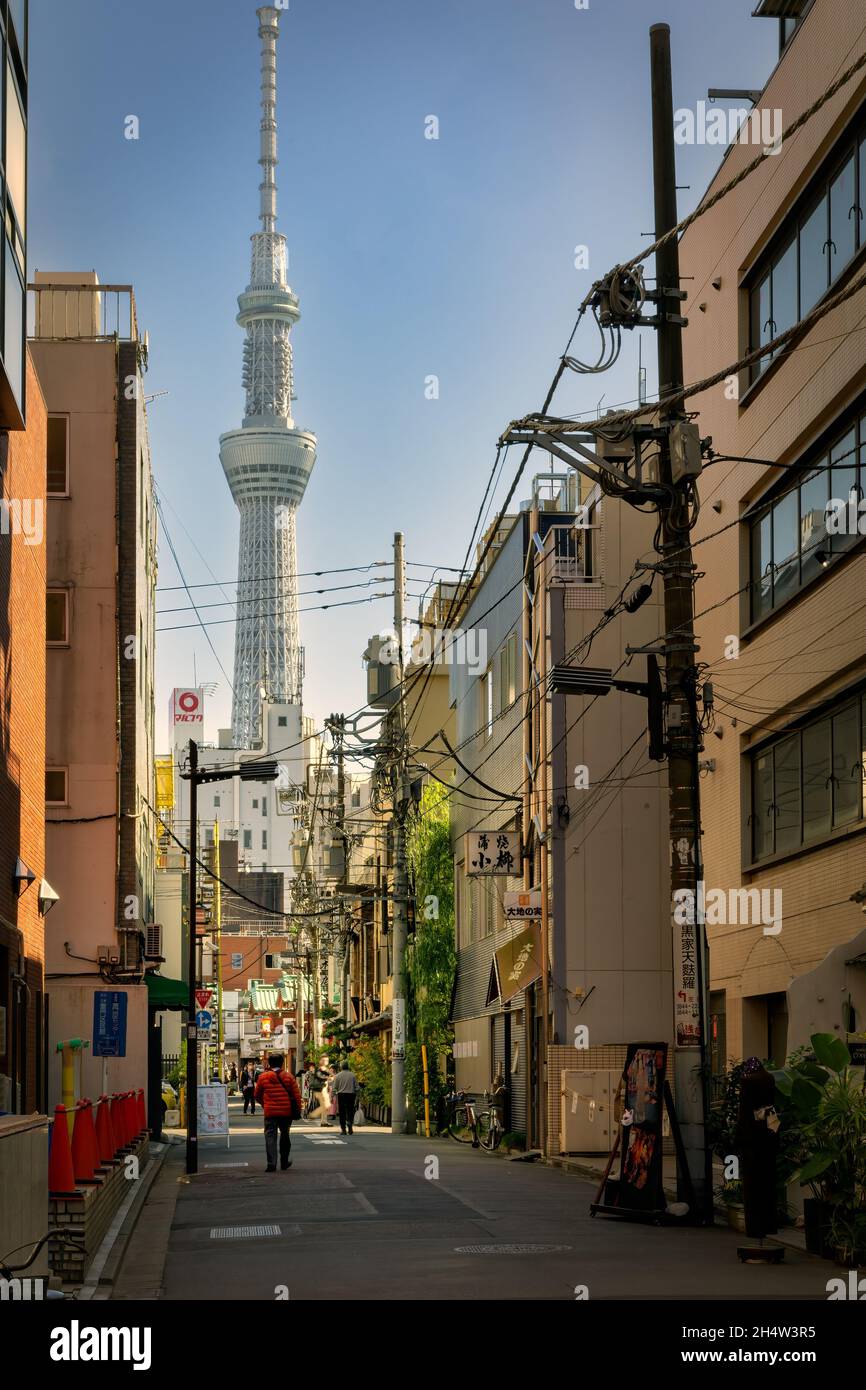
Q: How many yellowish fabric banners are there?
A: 1